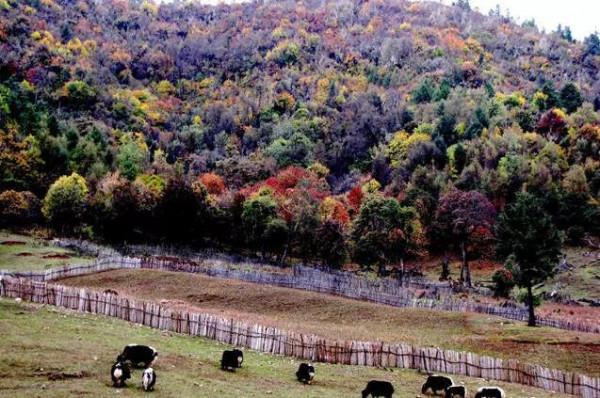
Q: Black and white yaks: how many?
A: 9